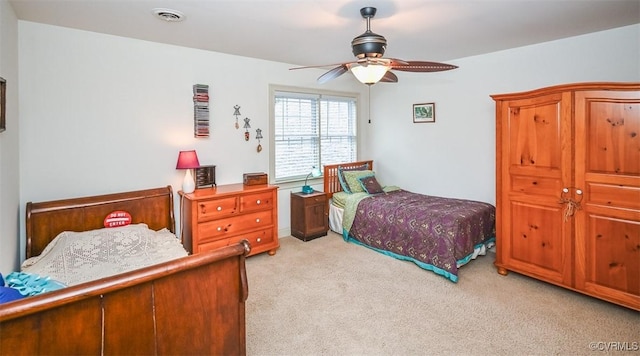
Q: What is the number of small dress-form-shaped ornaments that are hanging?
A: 3